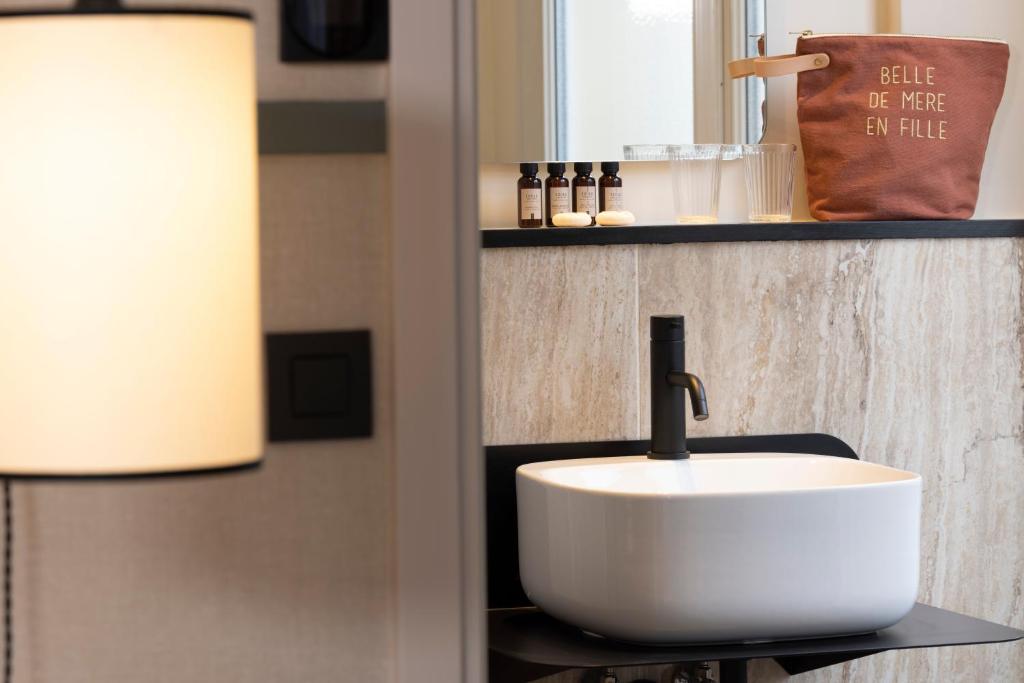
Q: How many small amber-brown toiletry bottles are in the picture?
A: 4